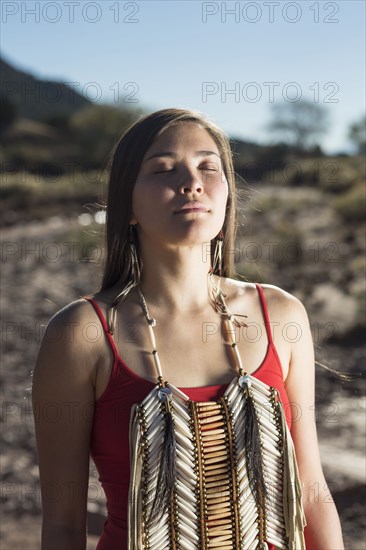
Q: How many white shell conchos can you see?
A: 2